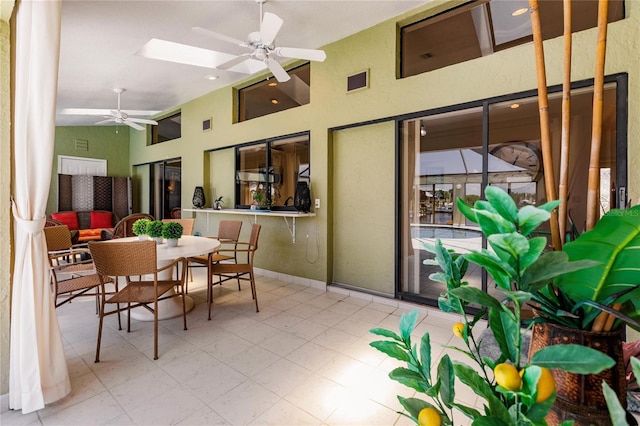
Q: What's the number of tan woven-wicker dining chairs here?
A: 6